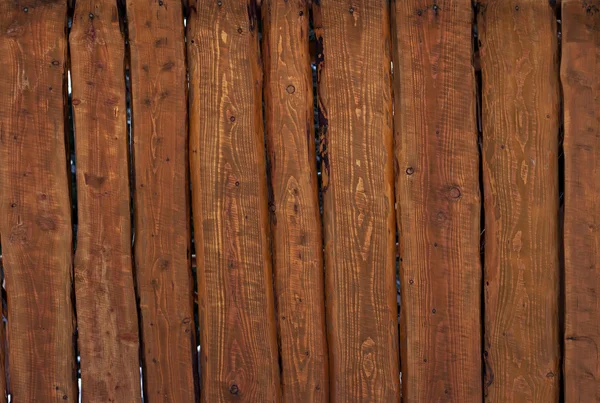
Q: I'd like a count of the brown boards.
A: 9